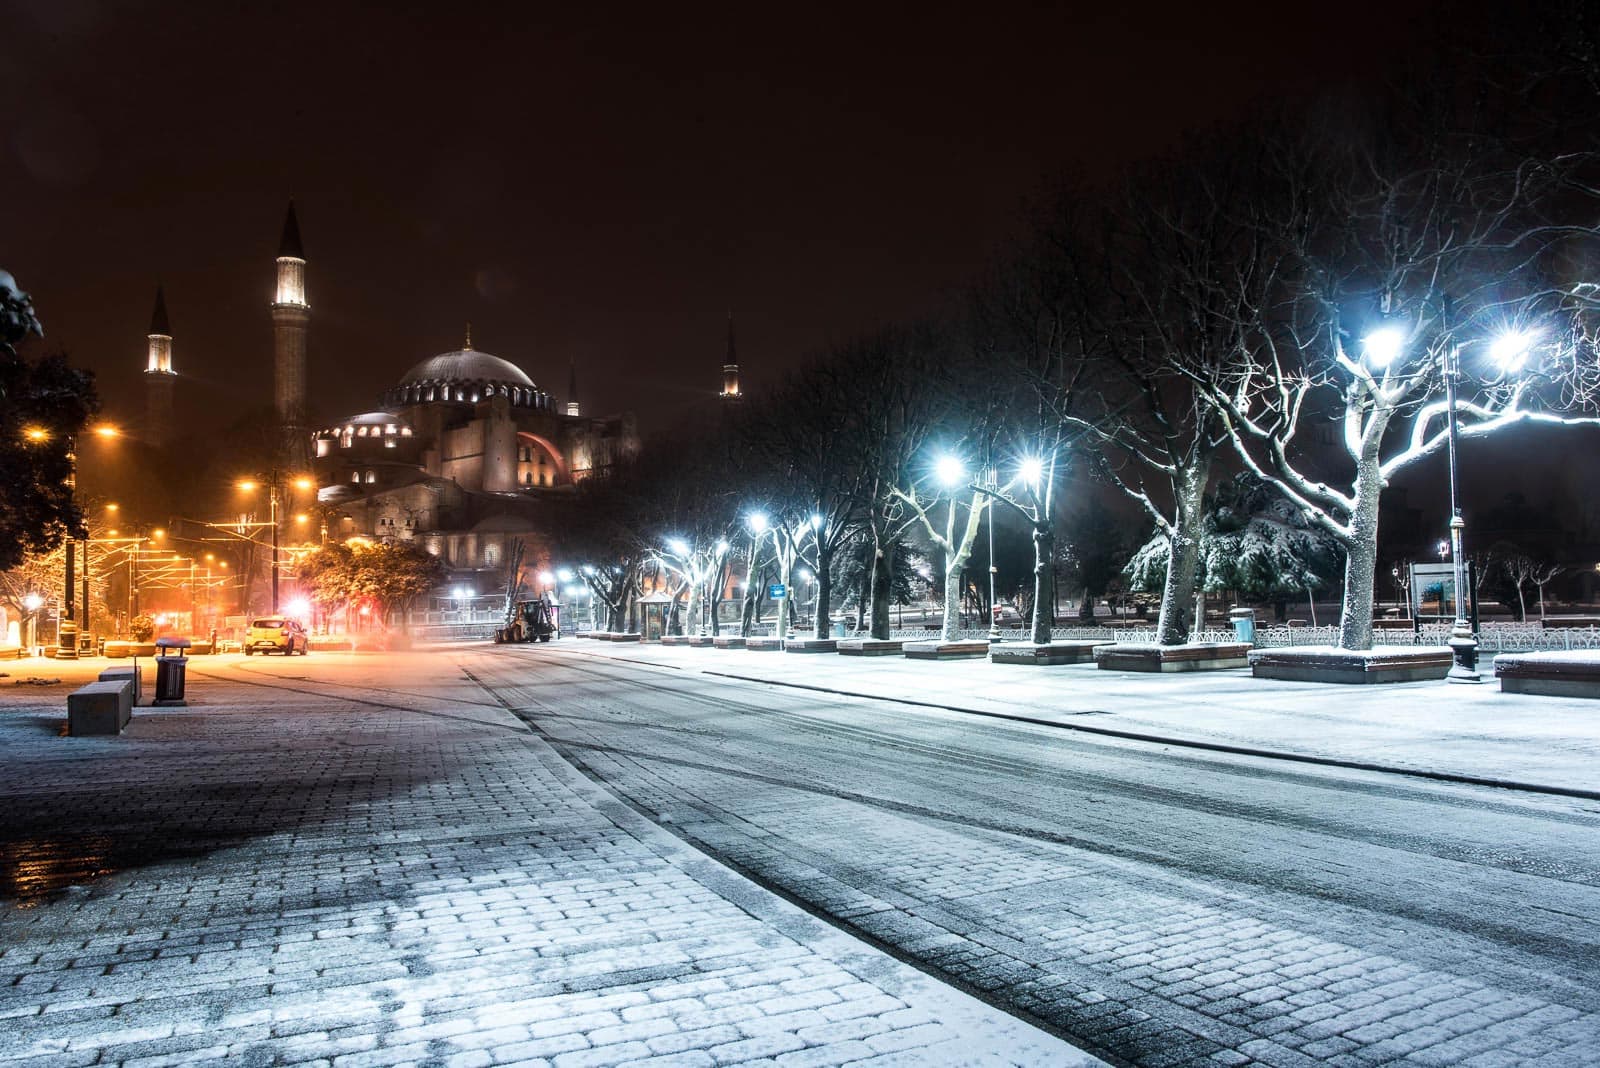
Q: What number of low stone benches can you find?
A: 2